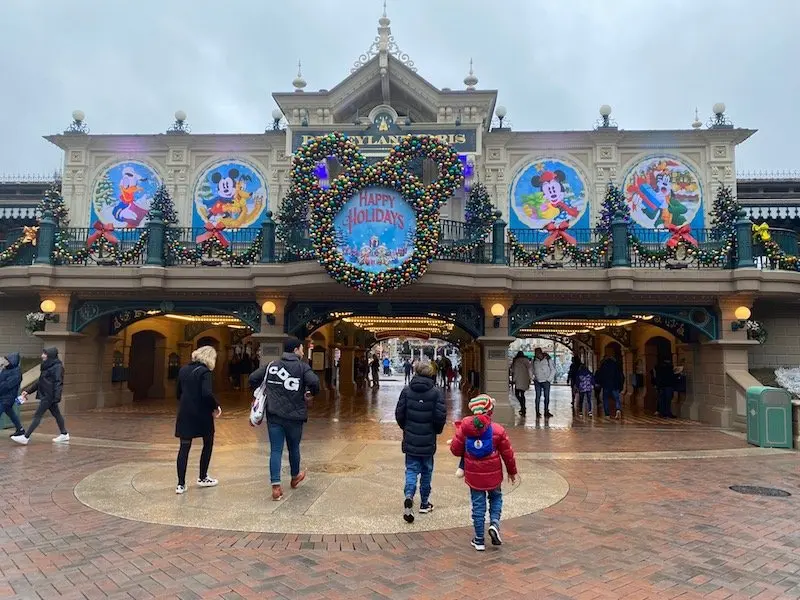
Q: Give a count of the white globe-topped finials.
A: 6